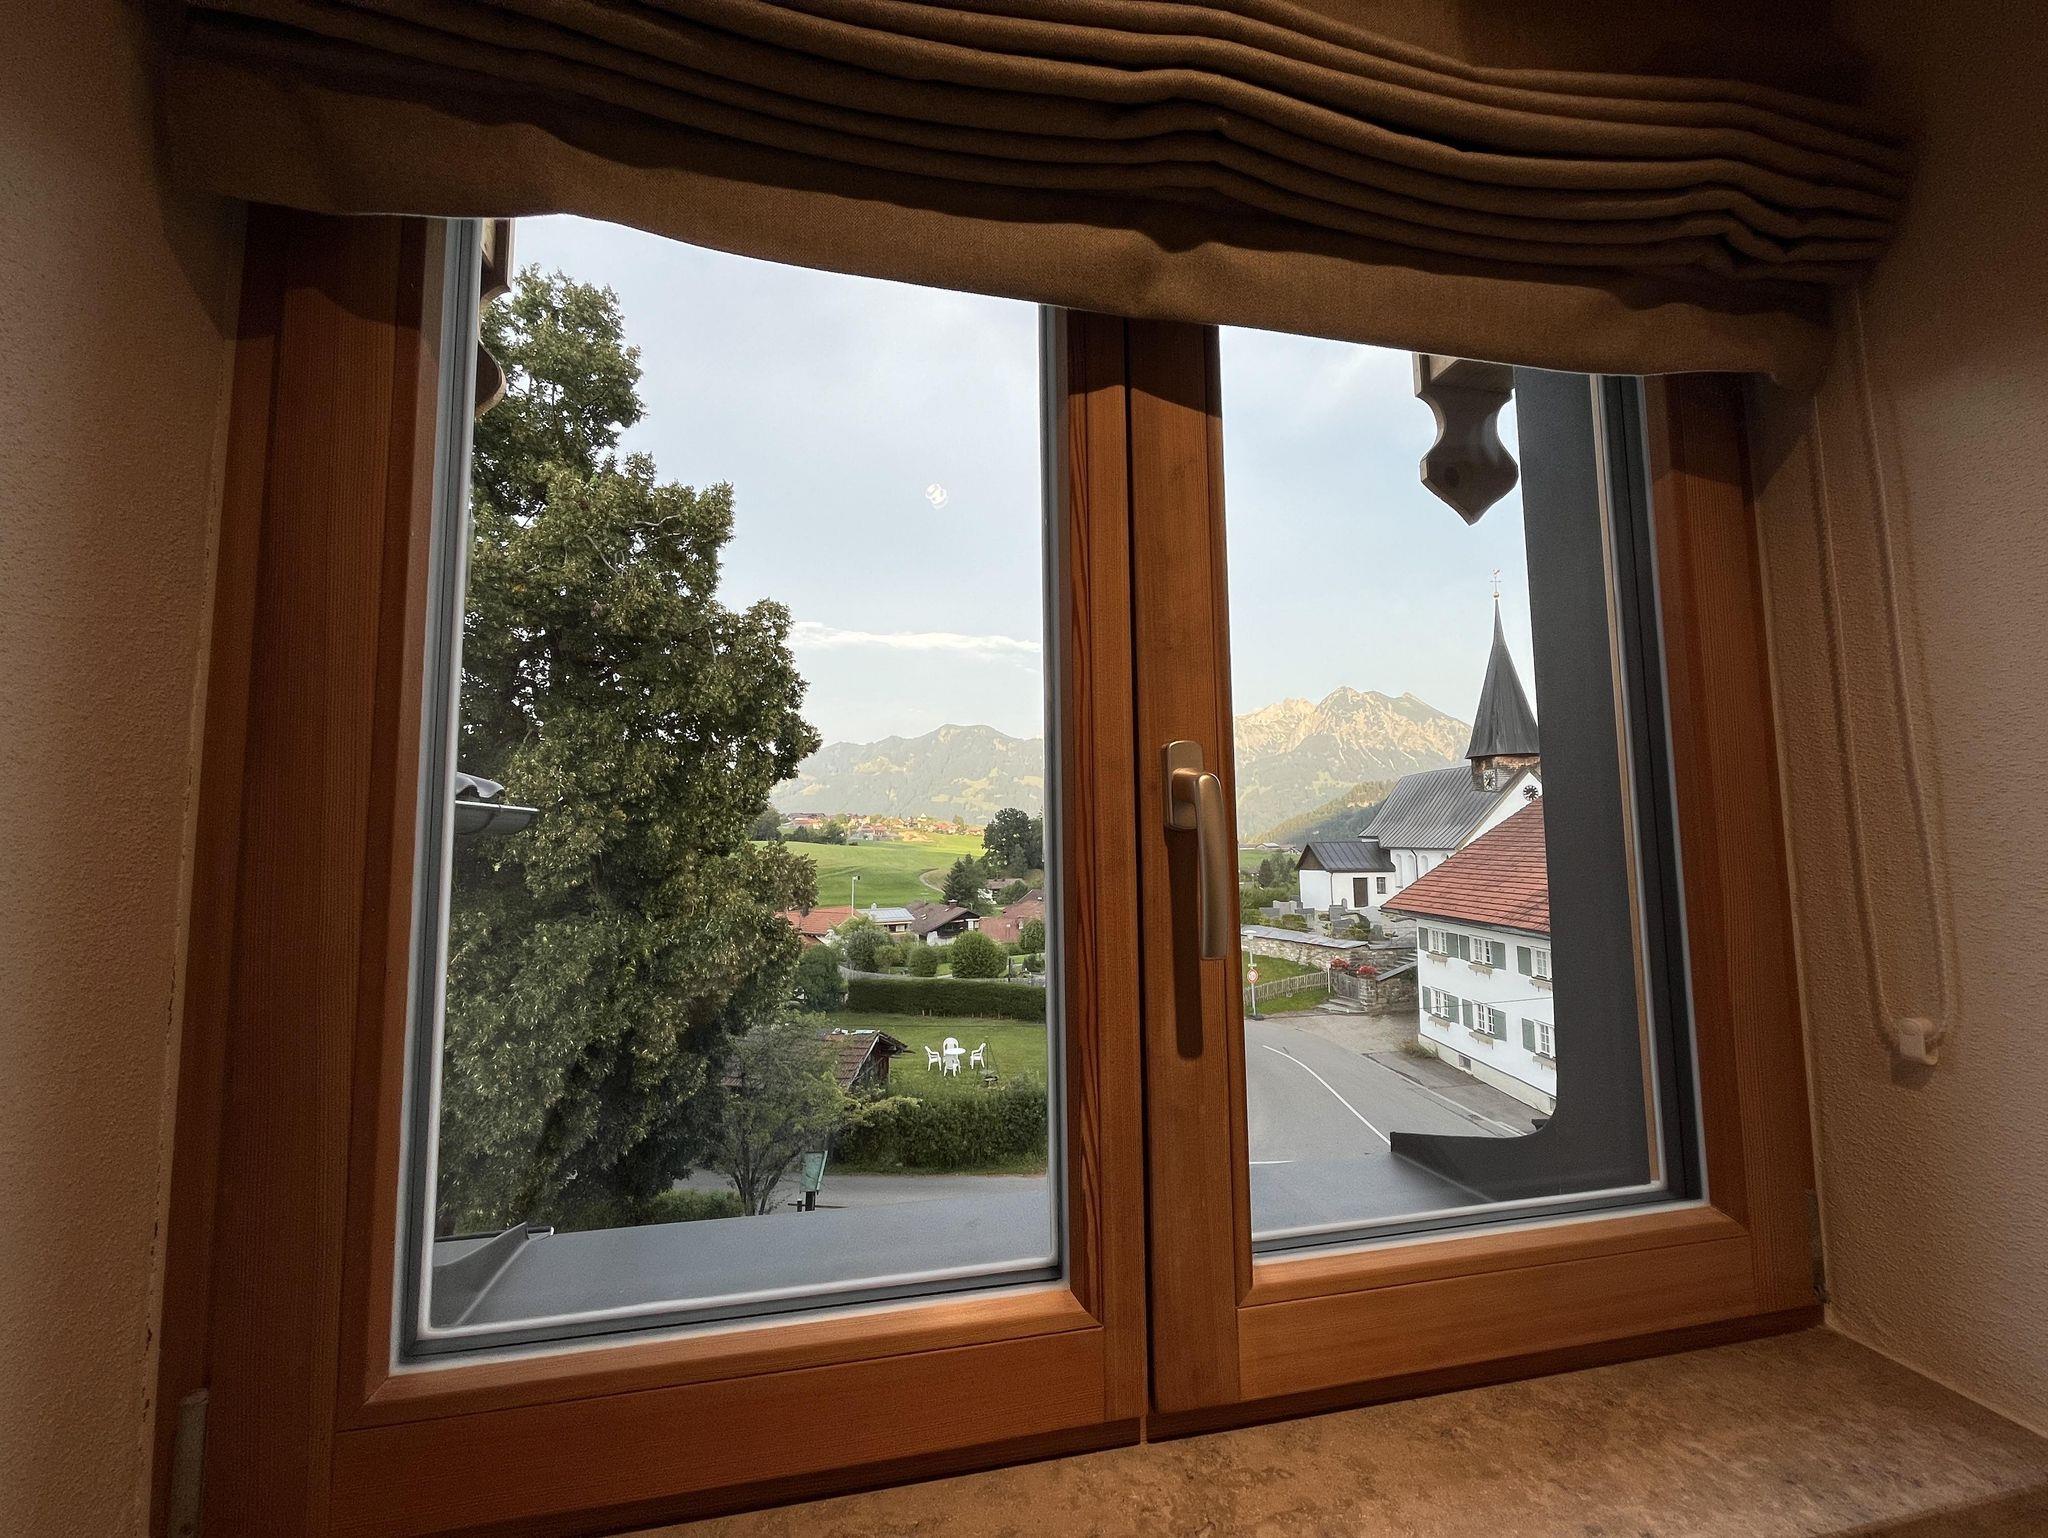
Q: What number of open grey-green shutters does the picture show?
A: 10